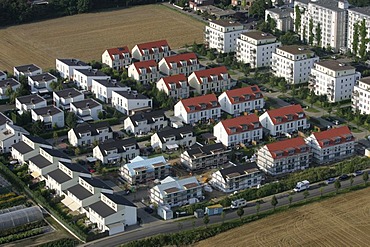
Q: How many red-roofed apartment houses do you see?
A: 12